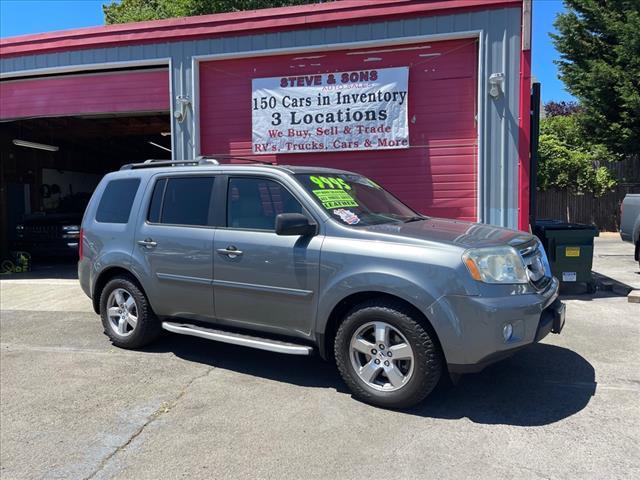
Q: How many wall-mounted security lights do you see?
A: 2